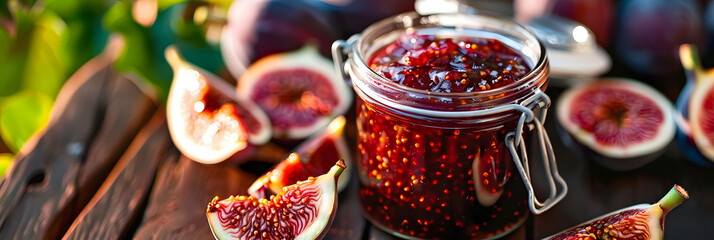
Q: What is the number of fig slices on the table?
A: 7